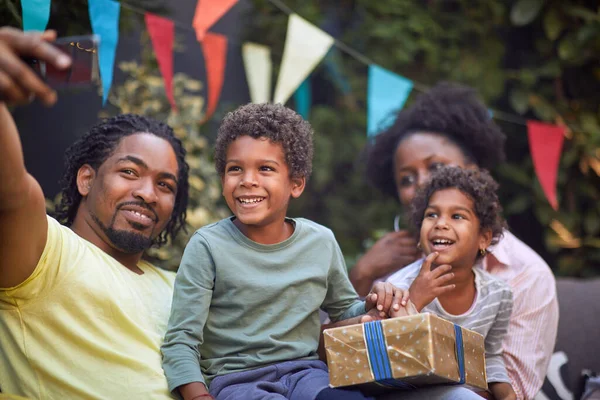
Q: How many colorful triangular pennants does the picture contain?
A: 10